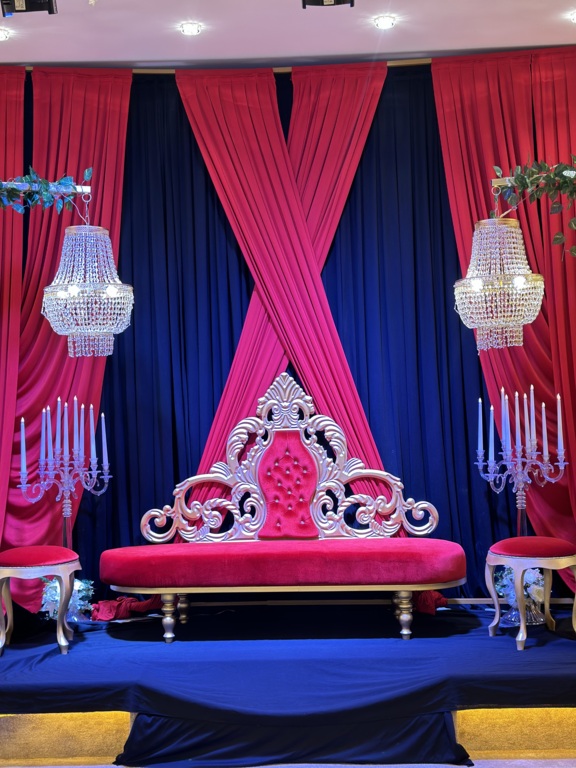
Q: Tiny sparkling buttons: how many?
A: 14